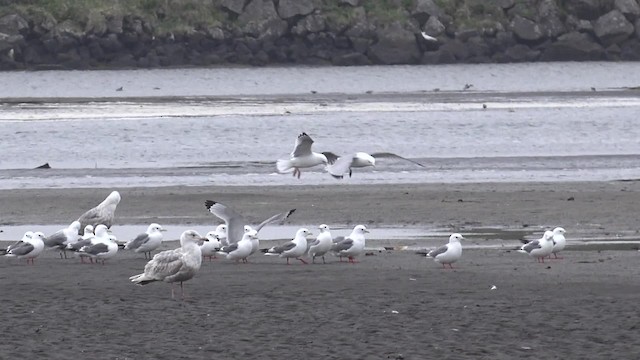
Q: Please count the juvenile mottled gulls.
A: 2